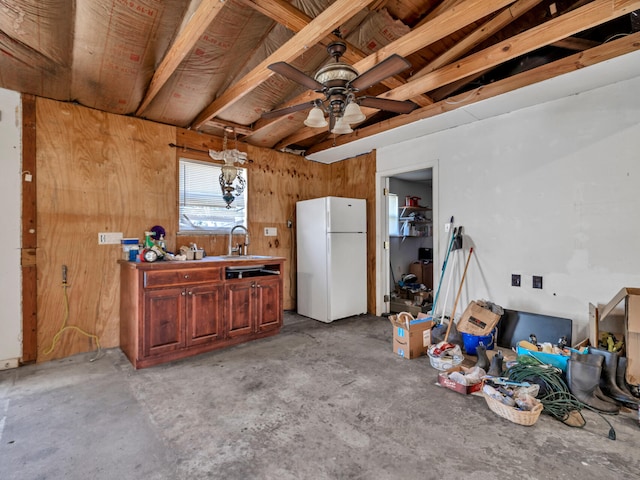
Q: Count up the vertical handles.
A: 2